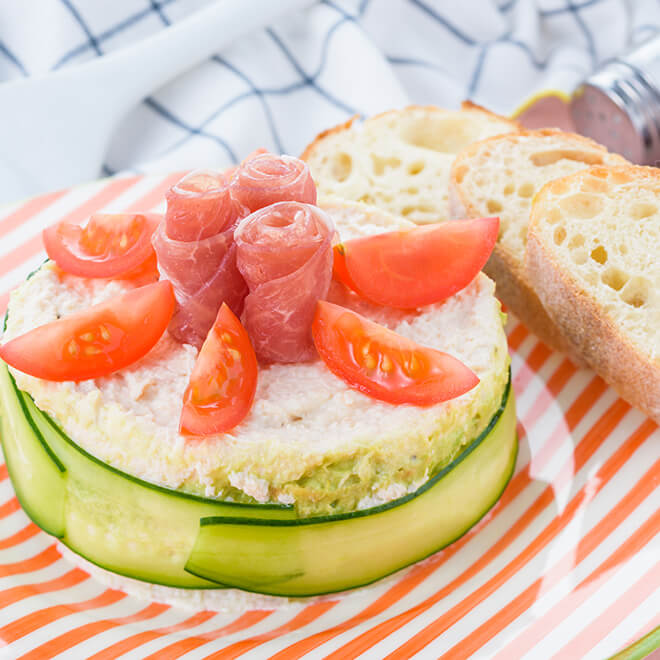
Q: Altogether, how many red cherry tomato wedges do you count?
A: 5